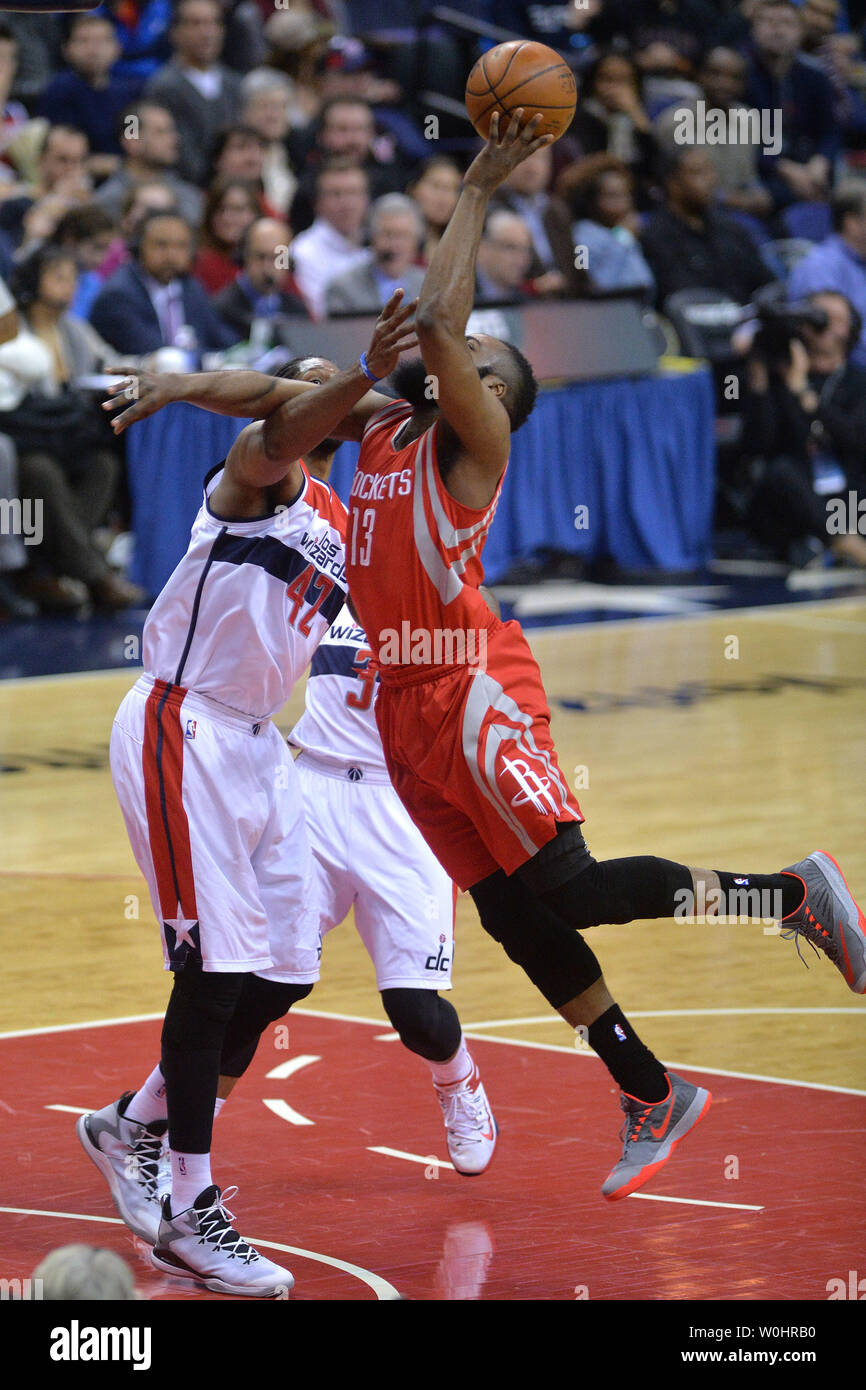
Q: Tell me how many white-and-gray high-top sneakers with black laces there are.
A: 2